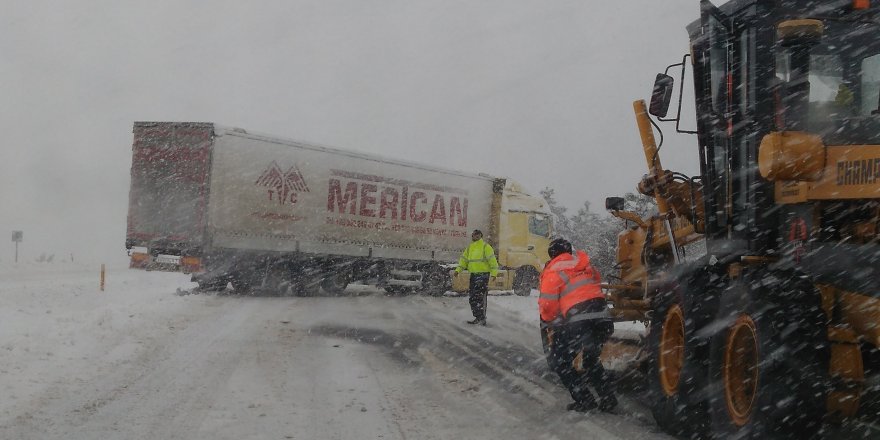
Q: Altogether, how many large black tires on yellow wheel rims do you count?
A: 2